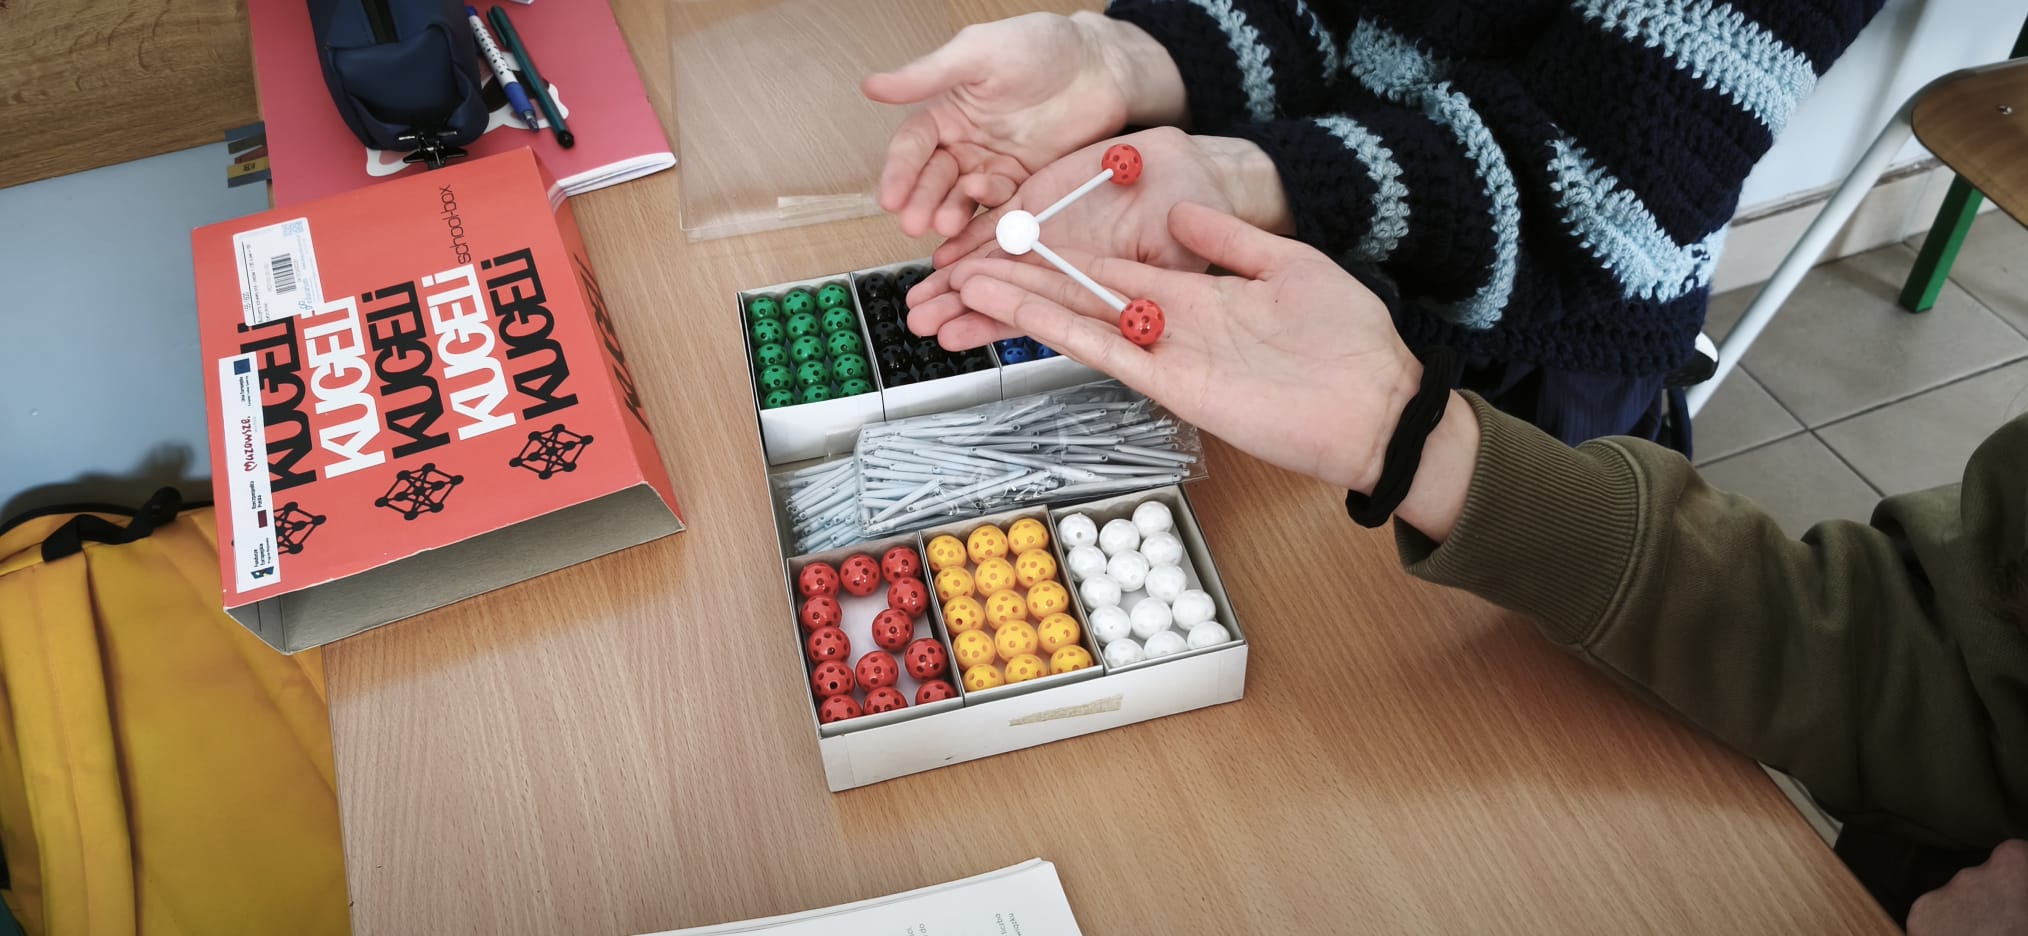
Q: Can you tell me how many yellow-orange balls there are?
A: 15